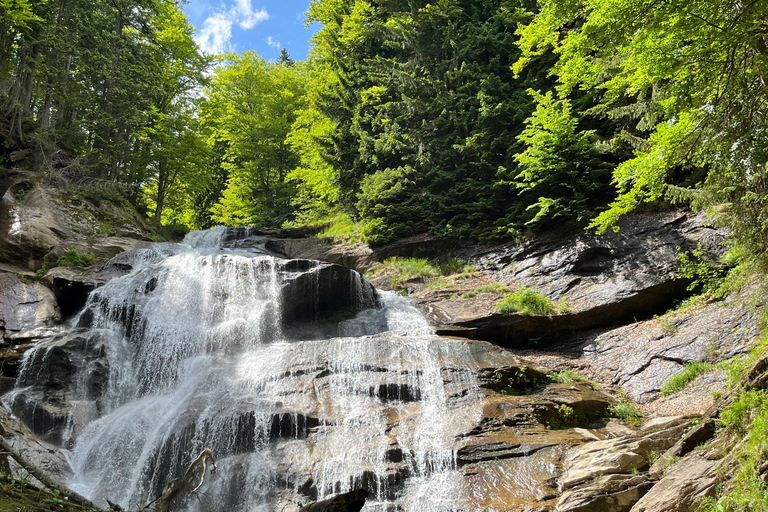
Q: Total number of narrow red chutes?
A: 0